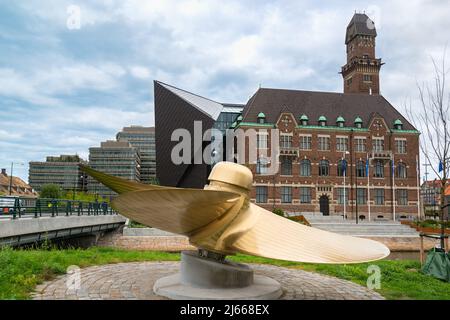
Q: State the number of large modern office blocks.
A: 3